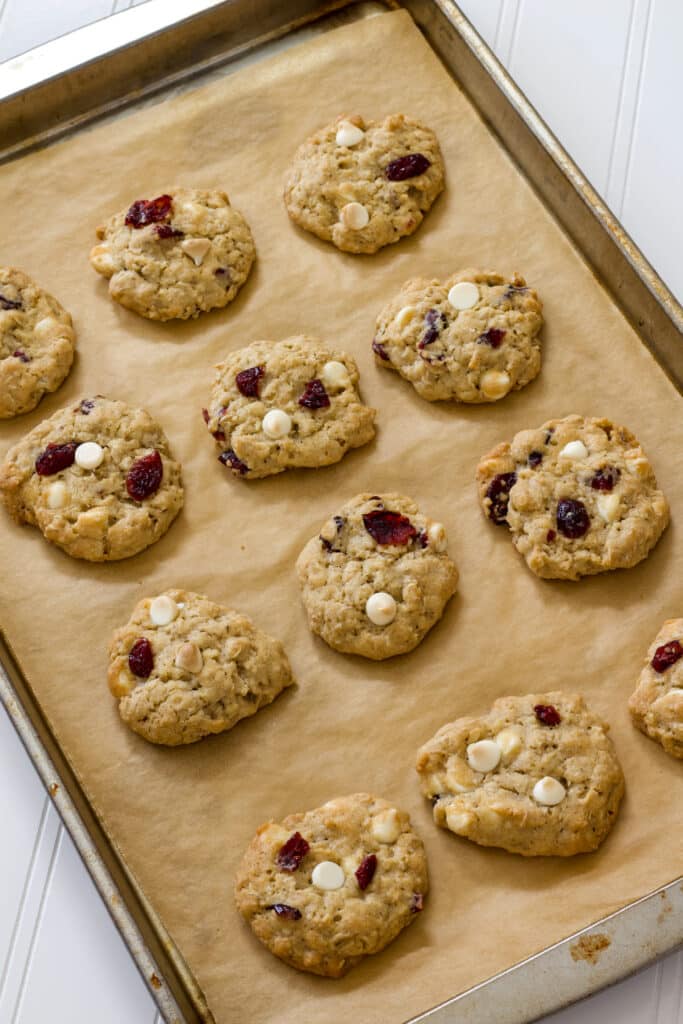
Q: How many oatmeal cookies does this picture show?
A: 12